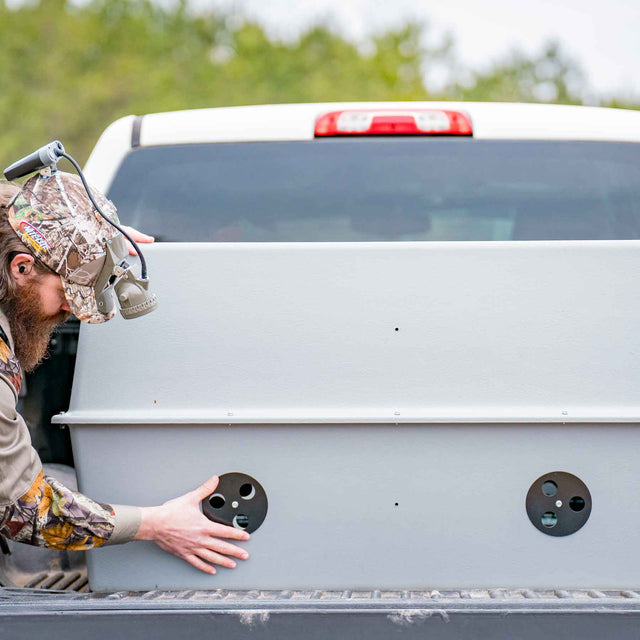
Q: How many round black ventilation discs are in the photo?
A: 2